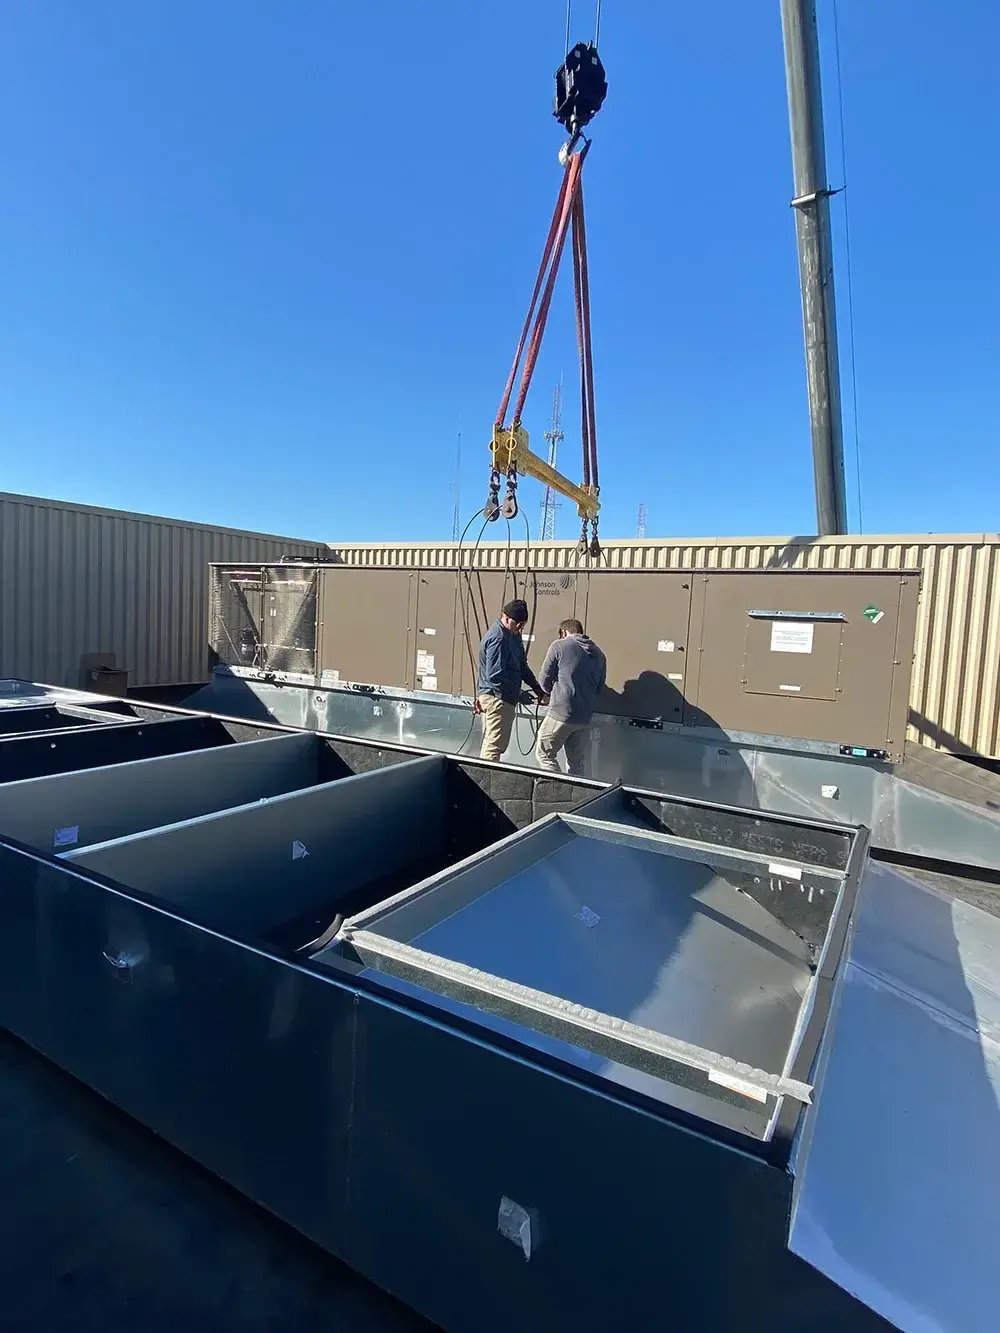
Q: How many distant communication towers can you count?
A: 3